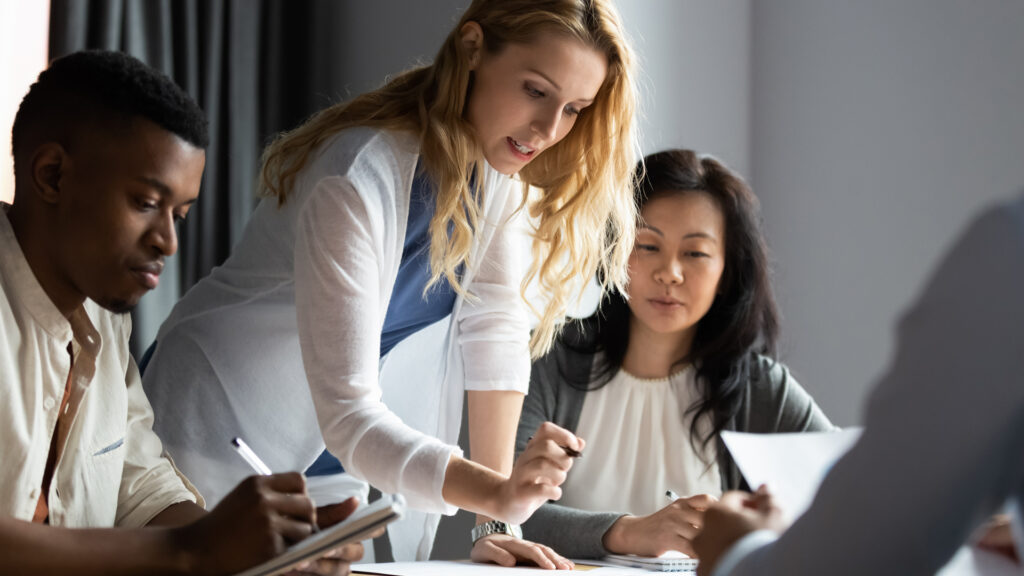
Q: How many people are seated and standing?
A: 4